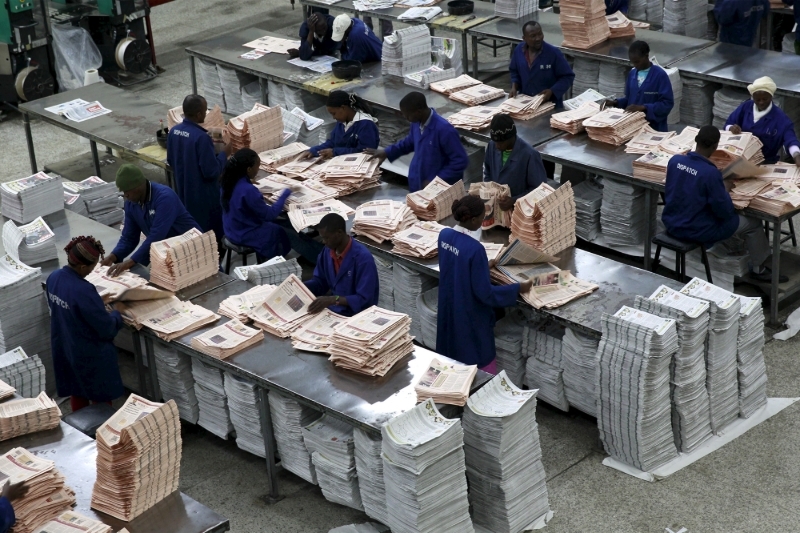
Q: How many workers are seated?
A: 2